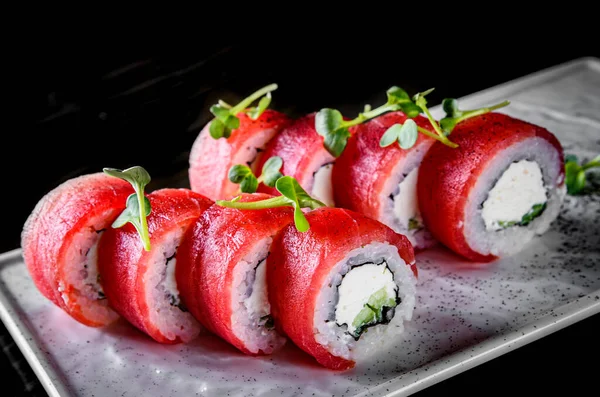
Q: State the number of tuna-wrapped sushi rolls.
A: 8